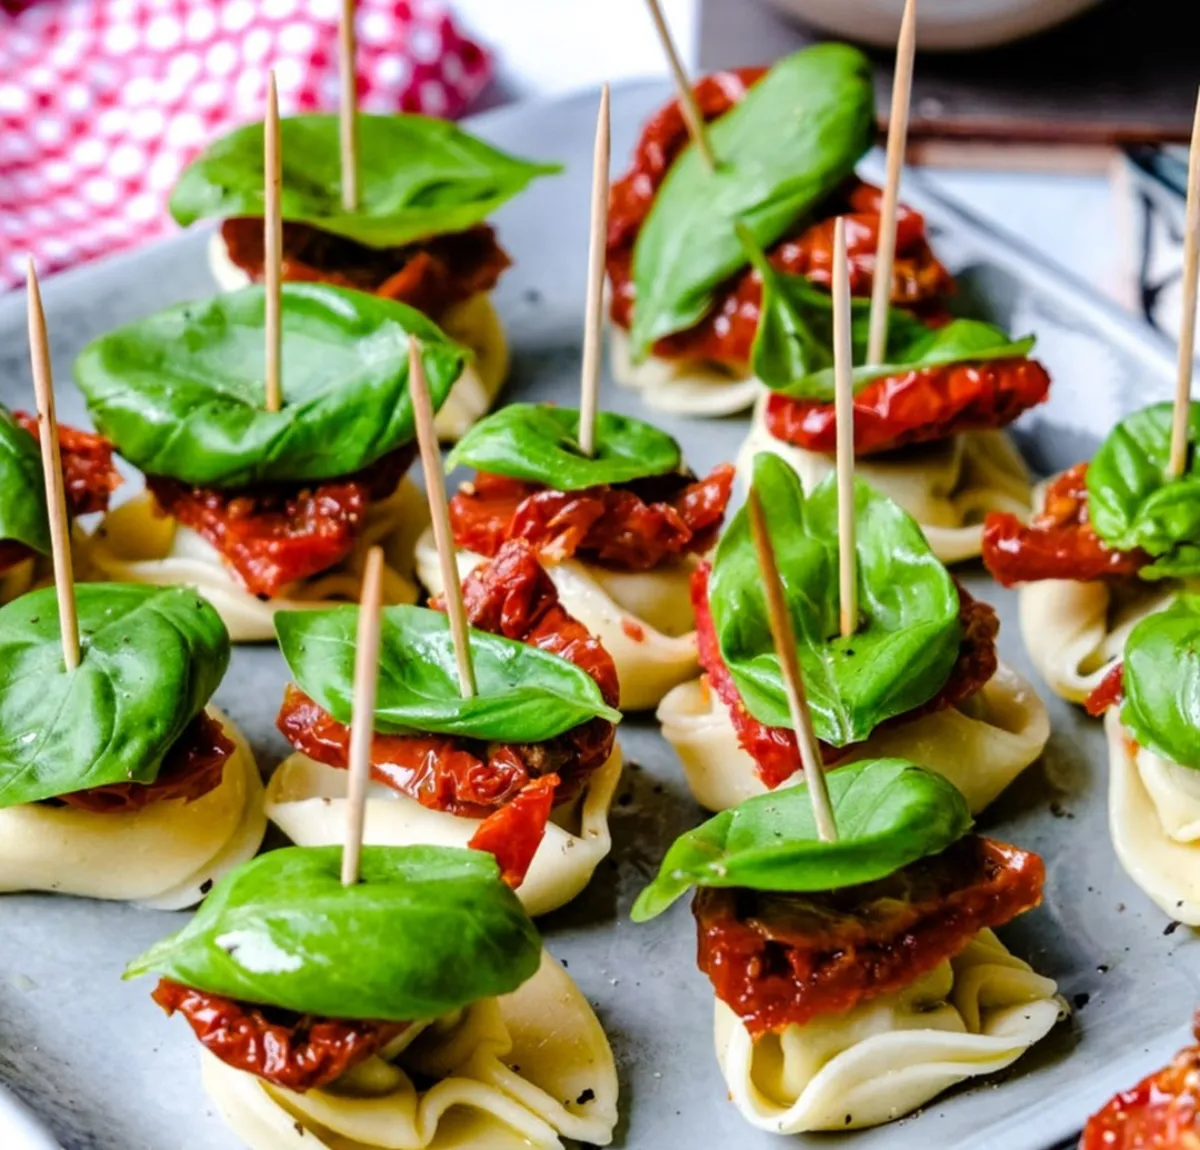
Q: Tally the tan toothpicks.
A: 11